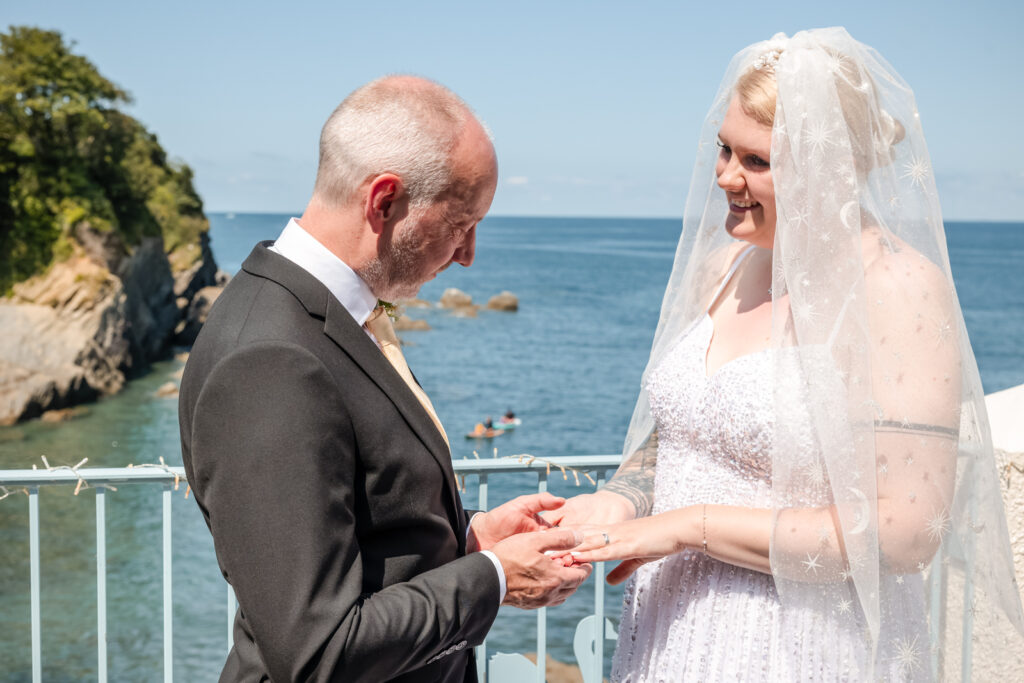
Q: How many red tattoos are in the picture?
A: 0